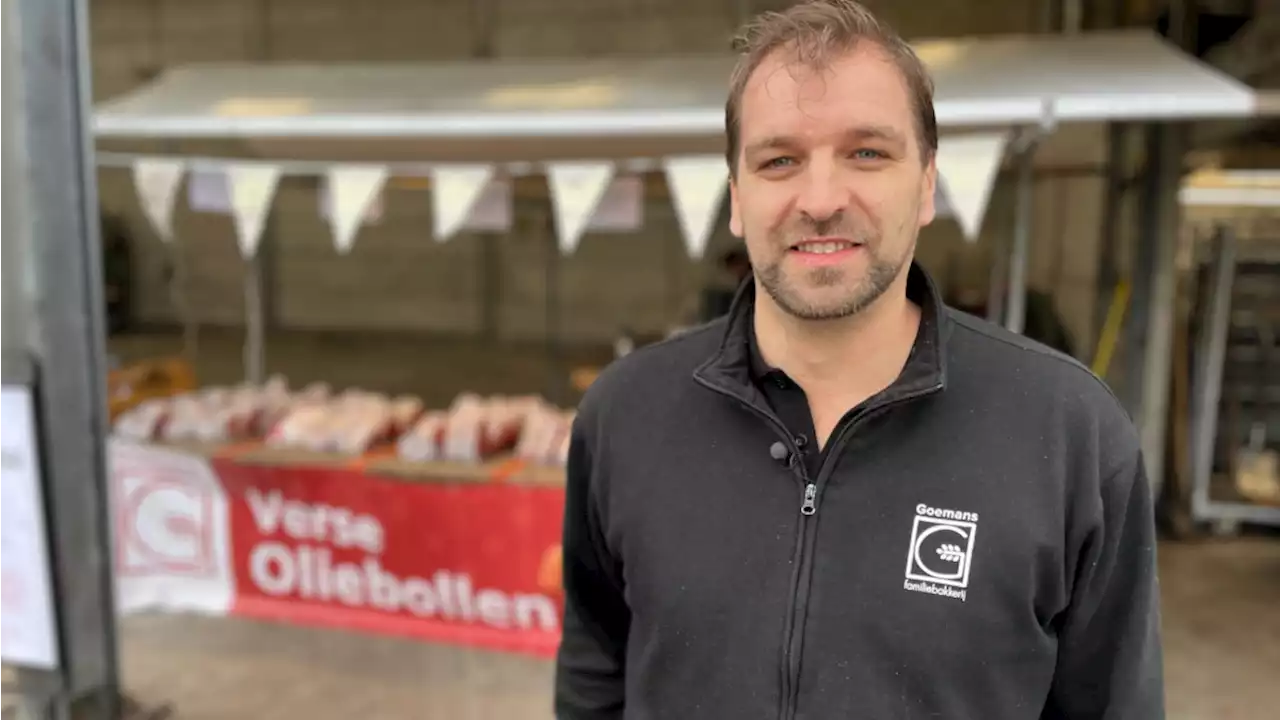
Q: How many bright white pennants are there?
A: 7